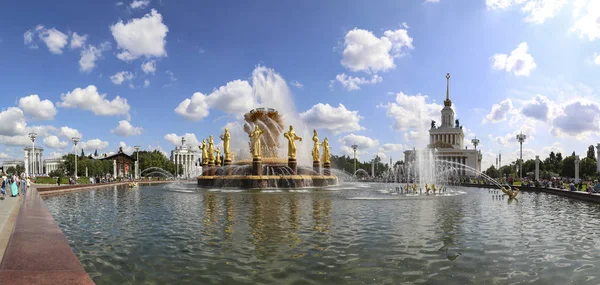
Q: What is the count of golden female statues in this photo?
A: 8